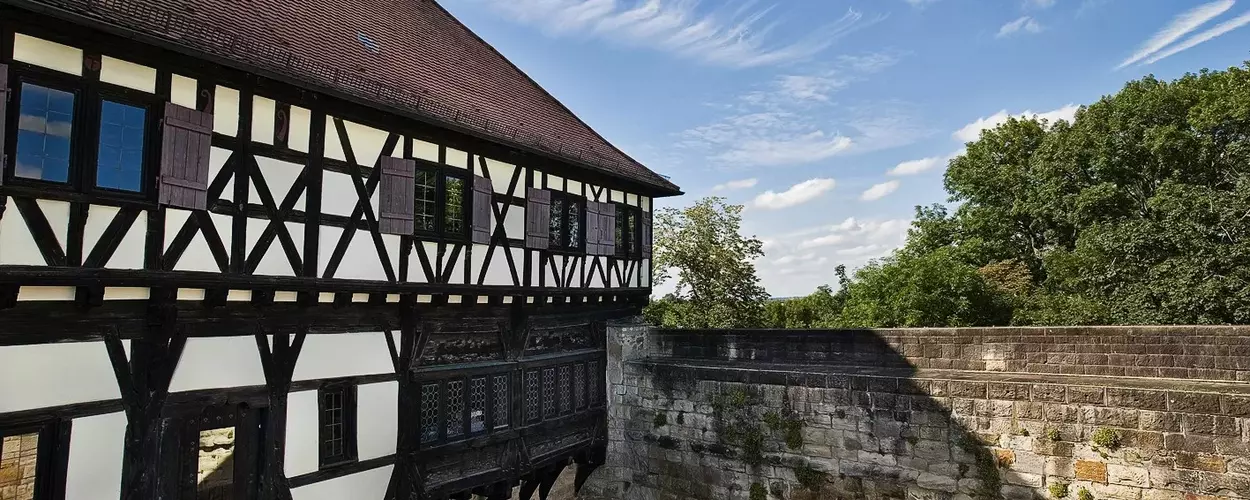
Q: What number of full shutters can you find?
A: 7